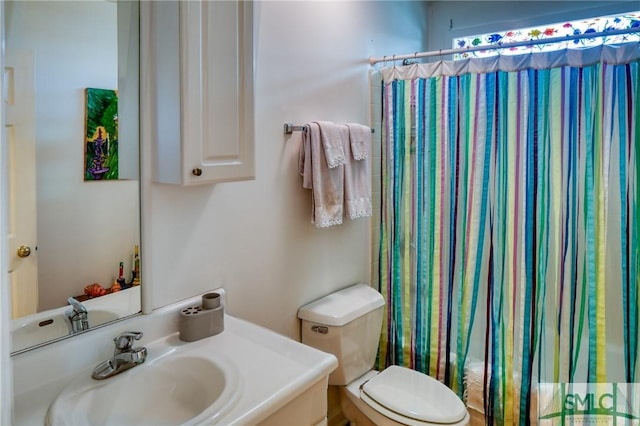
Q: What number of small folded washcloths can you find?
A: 2